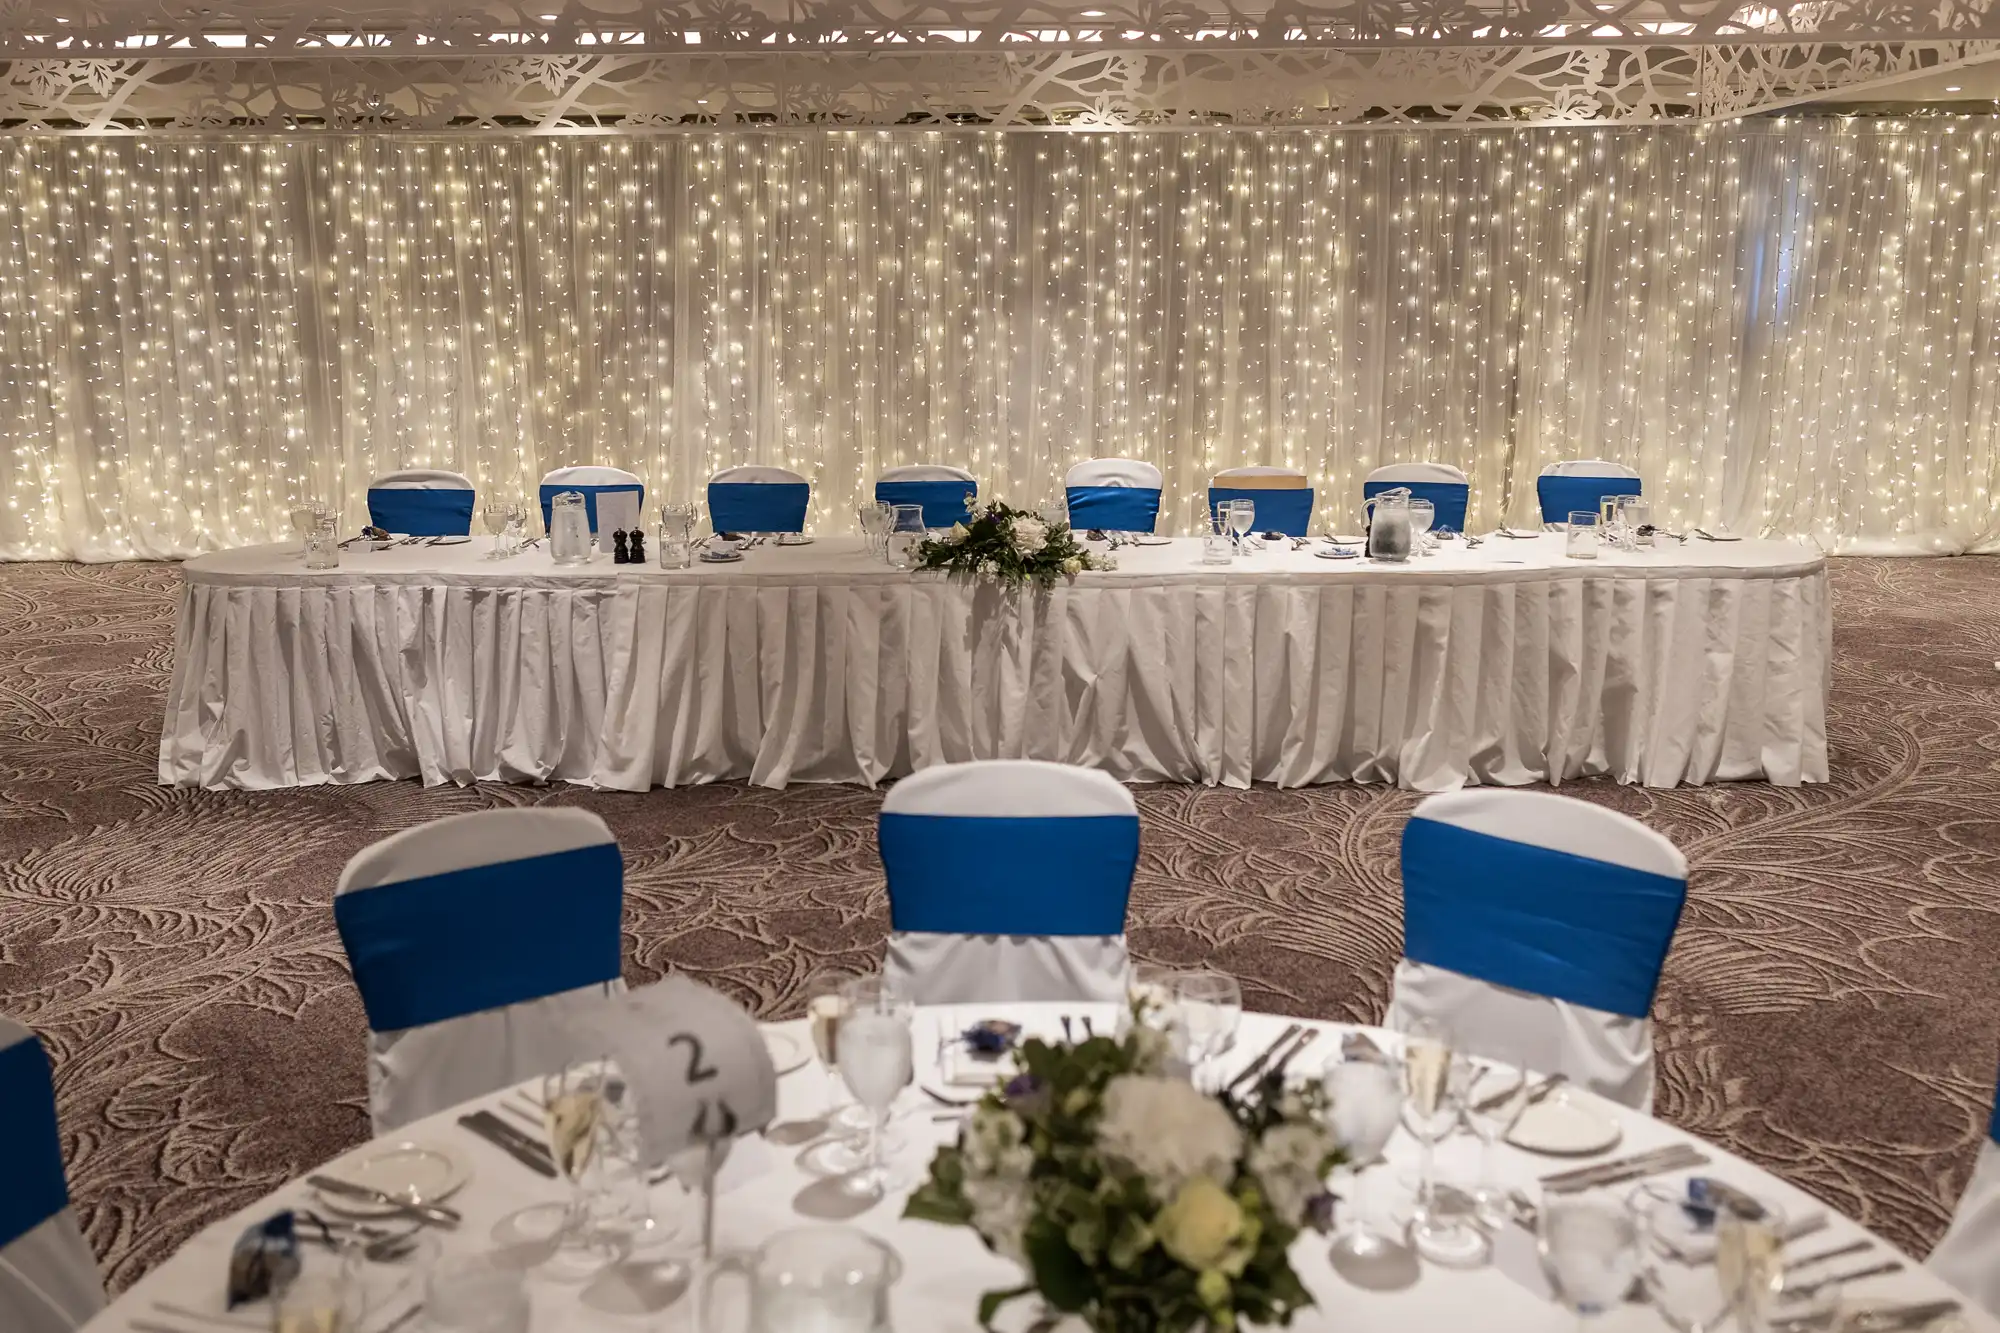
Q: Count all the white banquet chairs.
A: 13